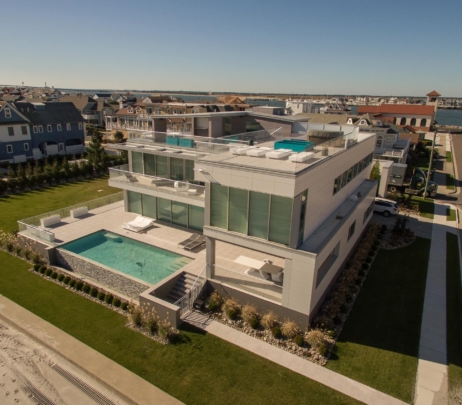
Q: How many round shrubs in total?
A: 14